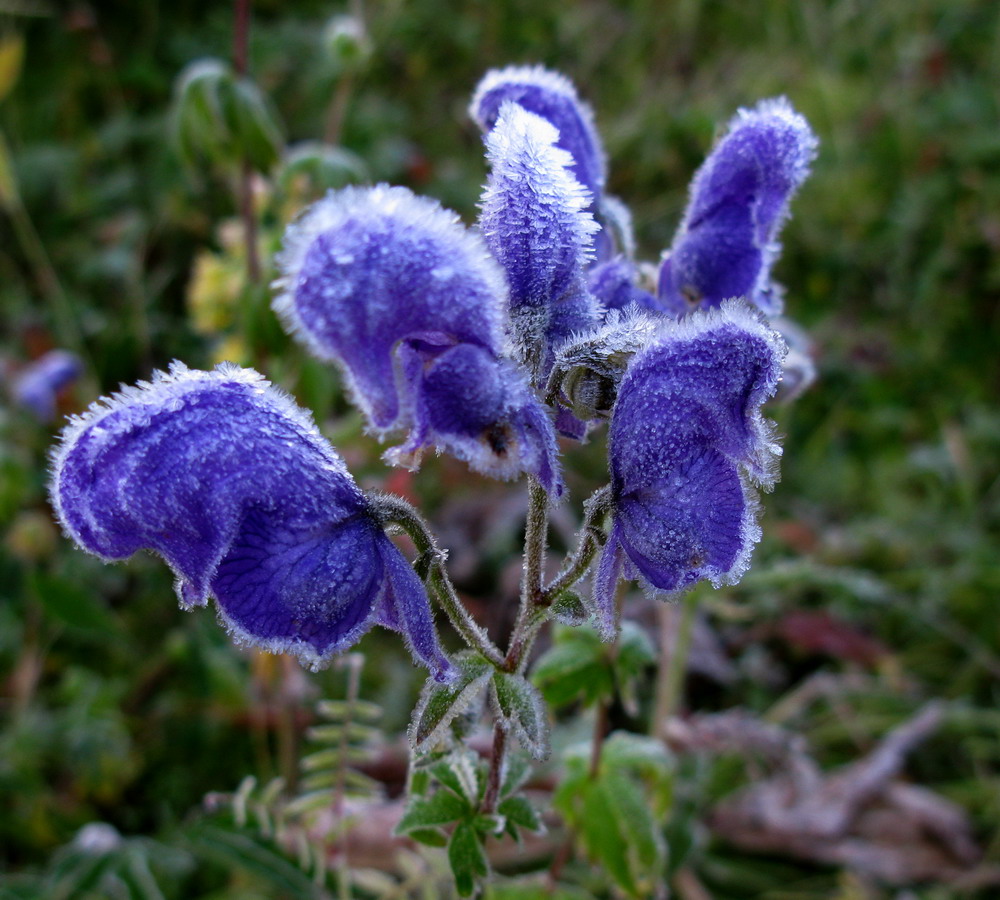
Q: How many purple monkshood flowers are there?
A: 6